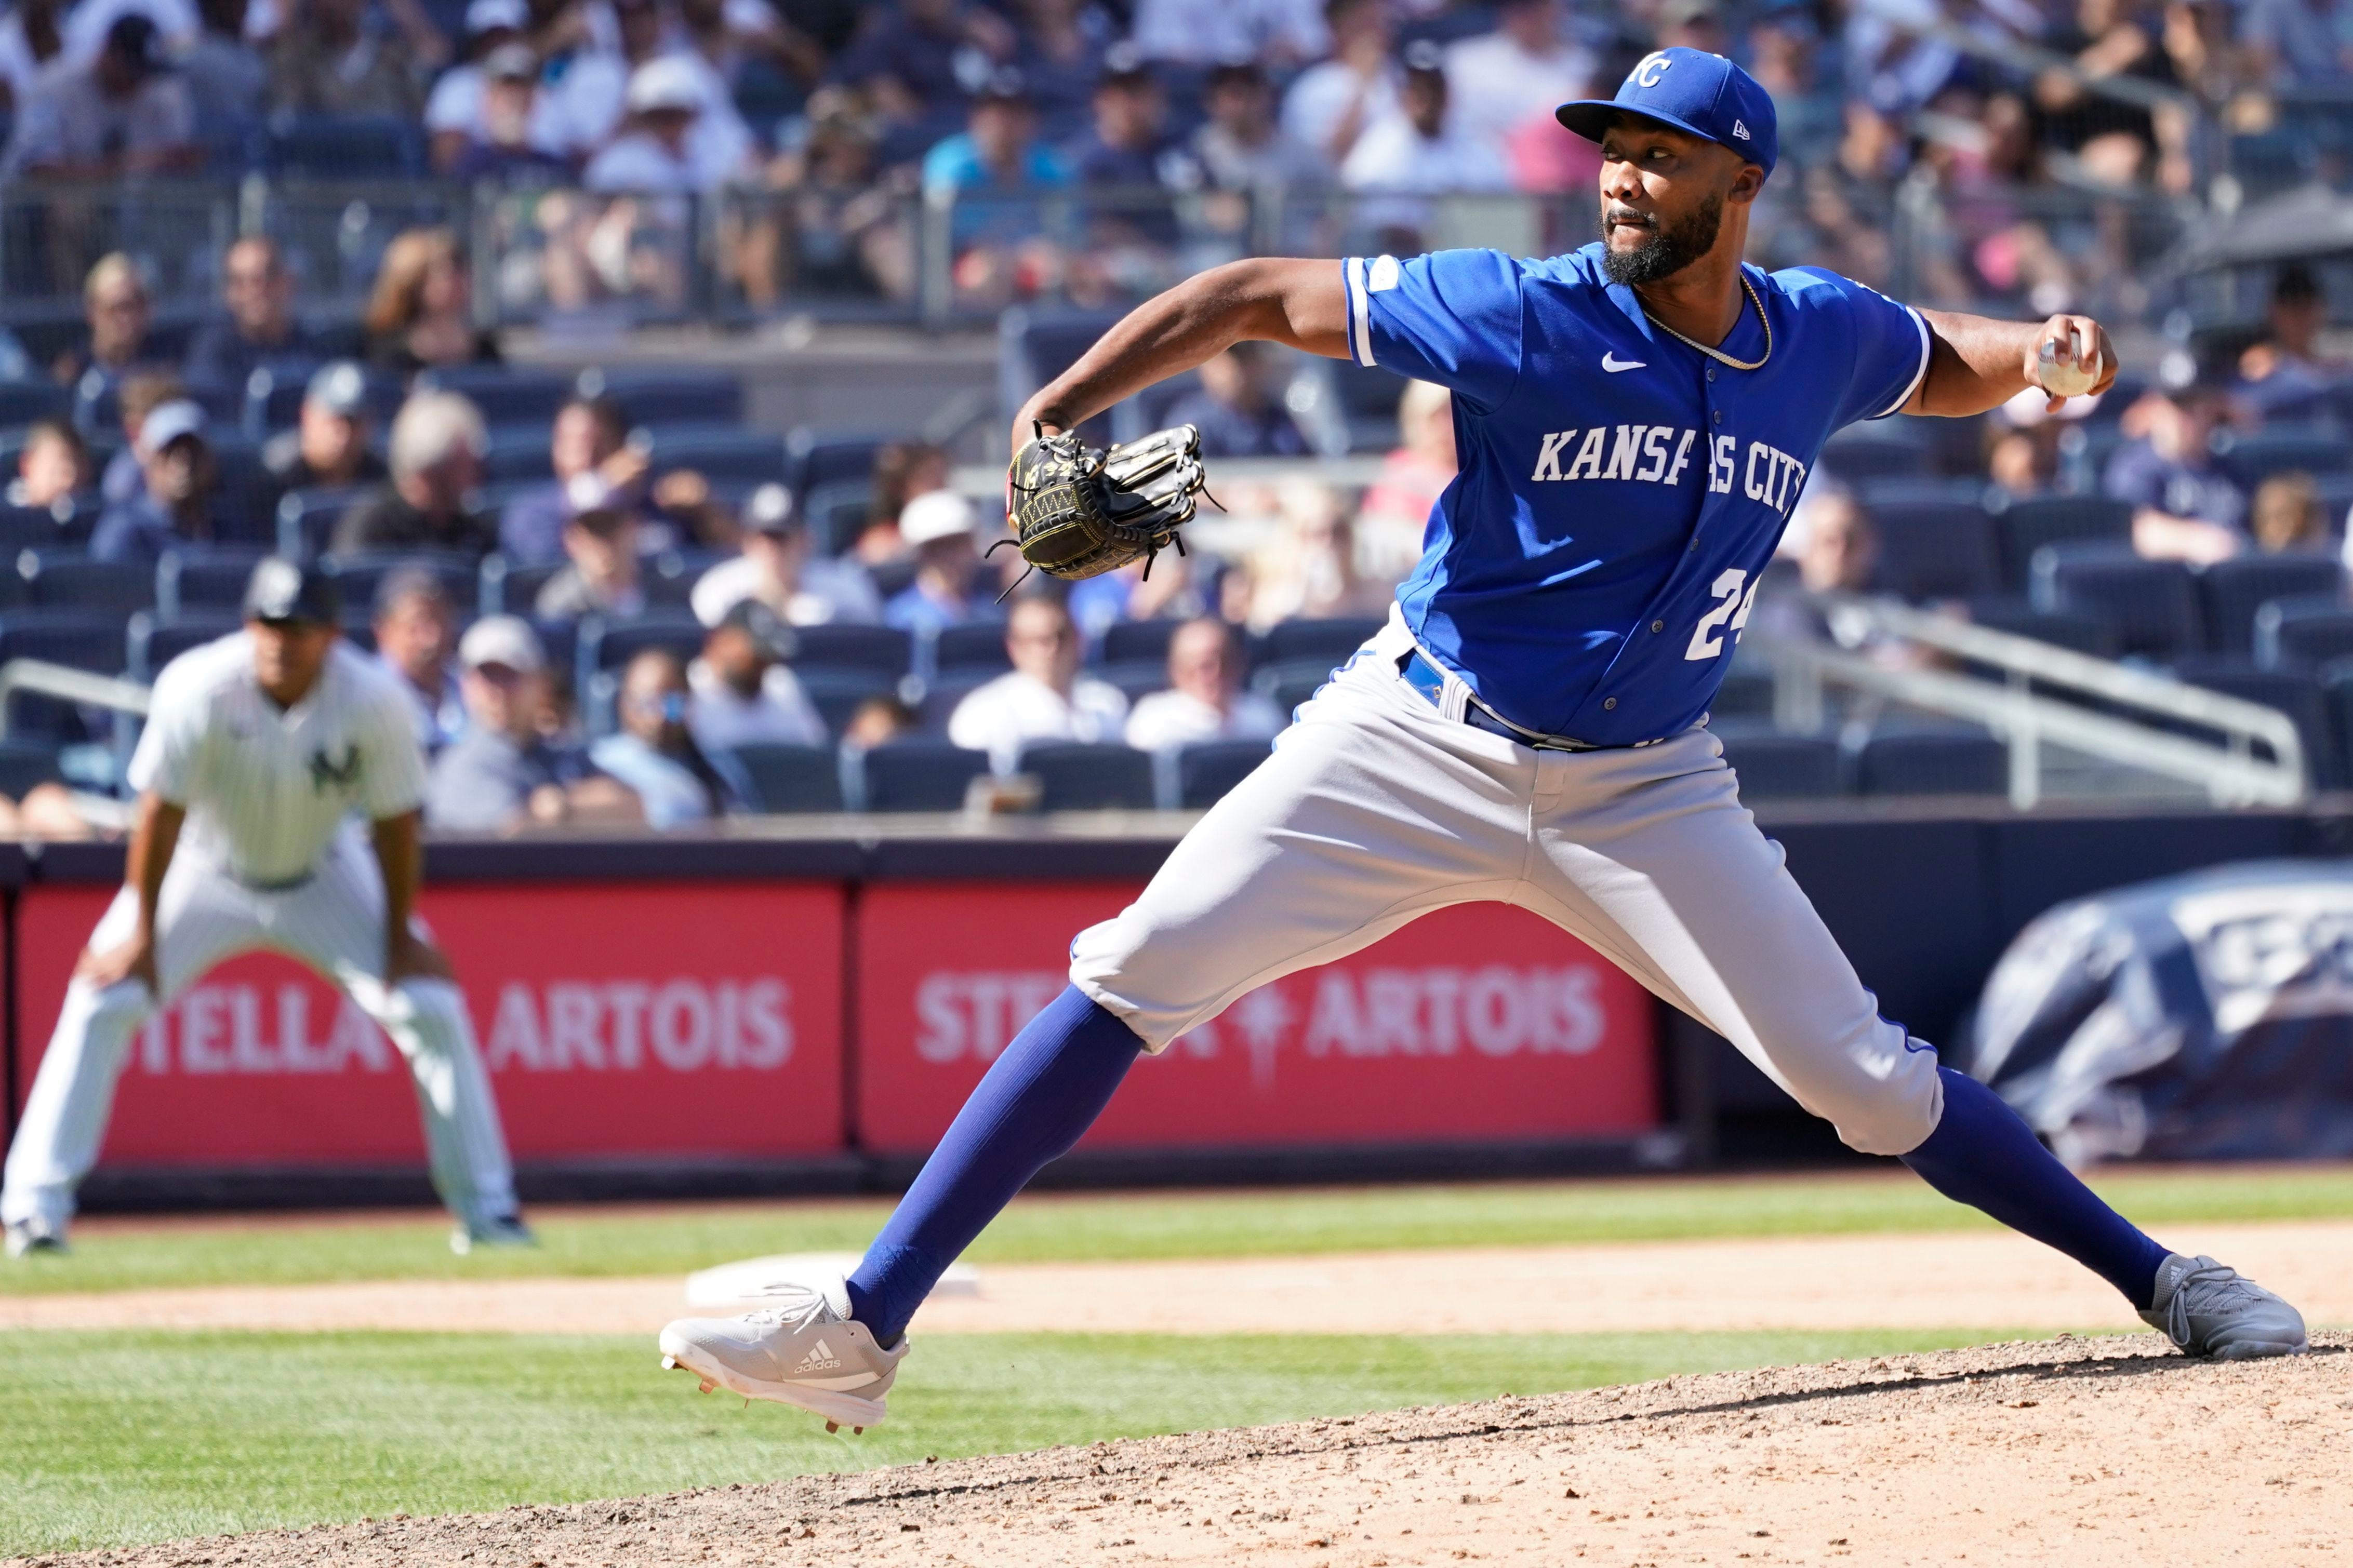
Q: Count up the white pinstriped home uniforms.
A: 1